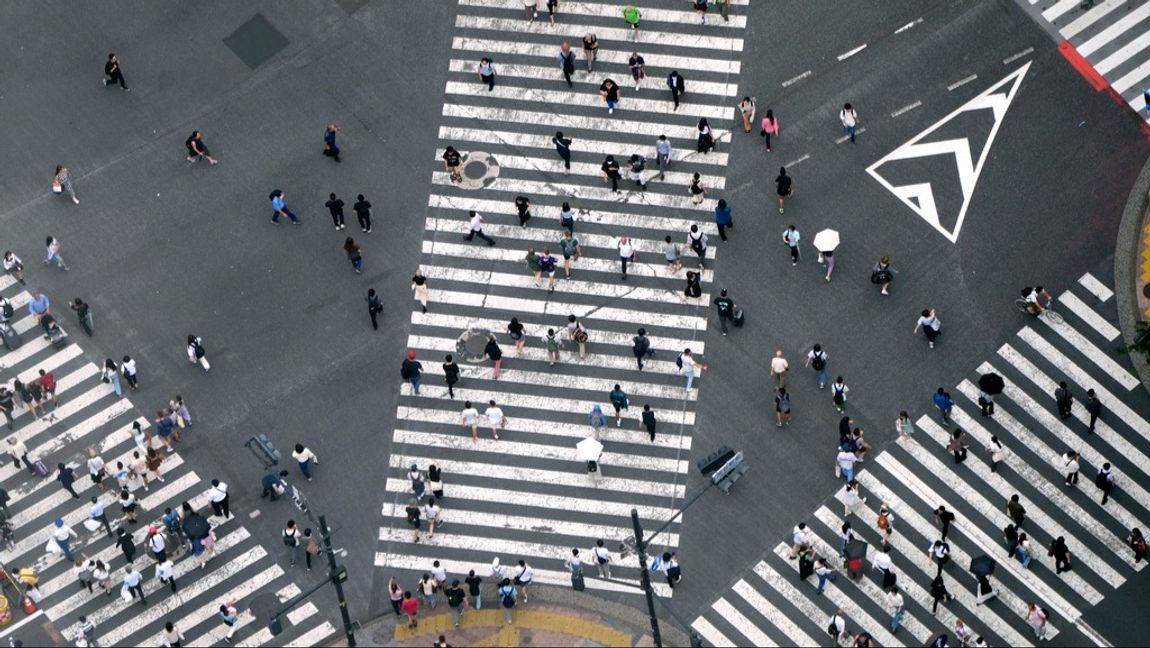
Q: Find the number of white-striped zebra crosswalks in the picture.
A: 4